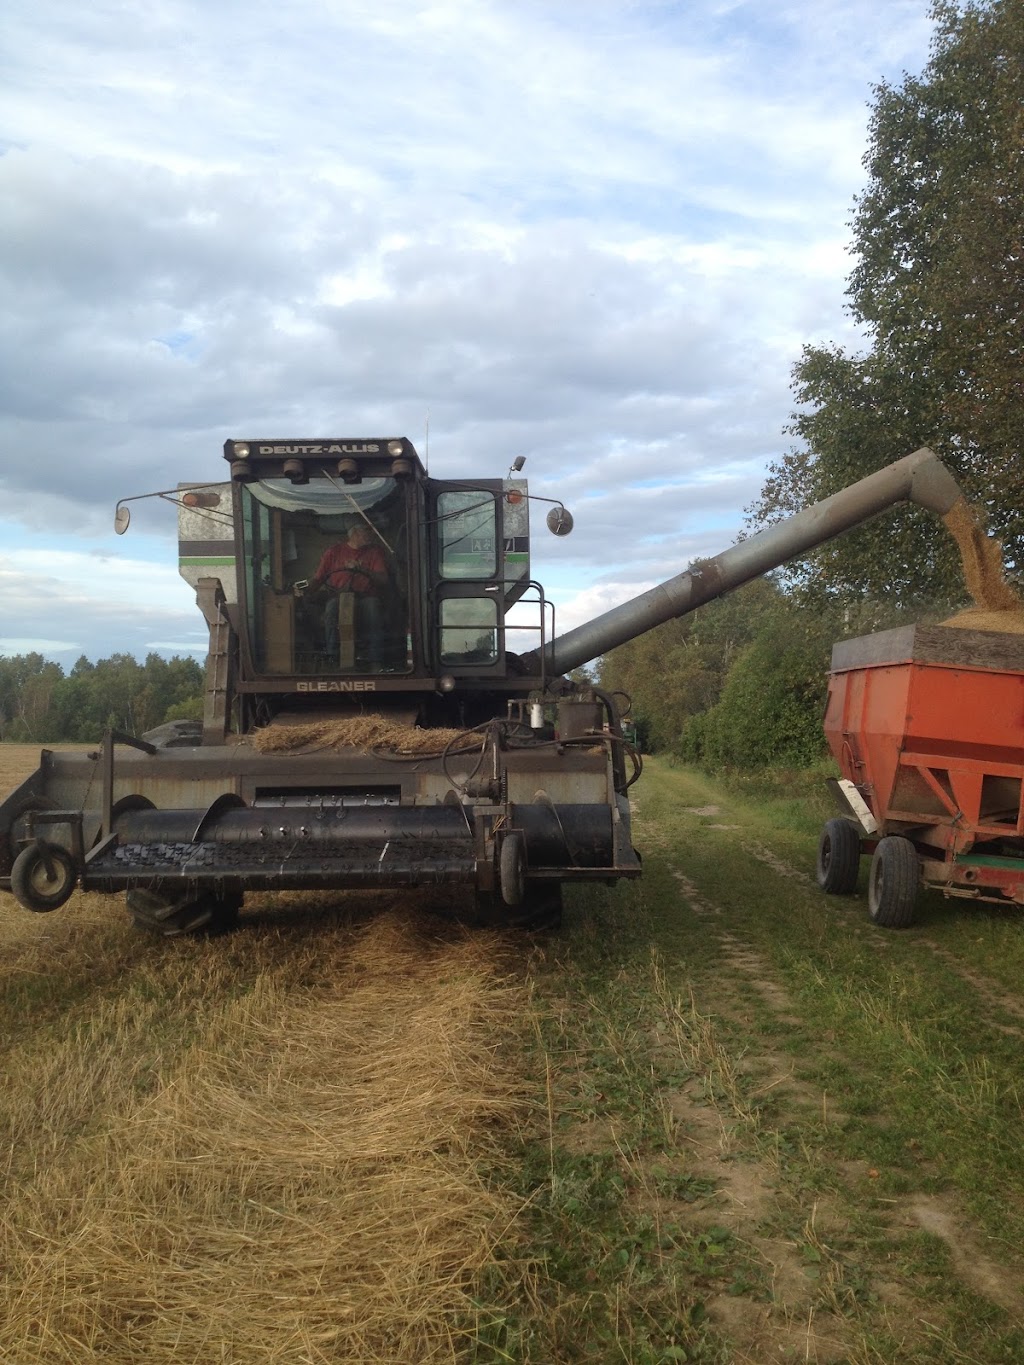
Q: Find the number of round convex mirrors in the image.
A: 2